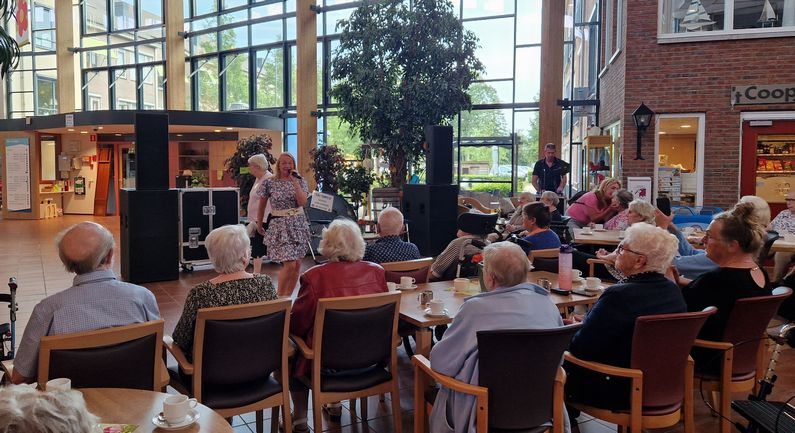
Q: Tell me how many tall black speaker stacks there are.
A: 2